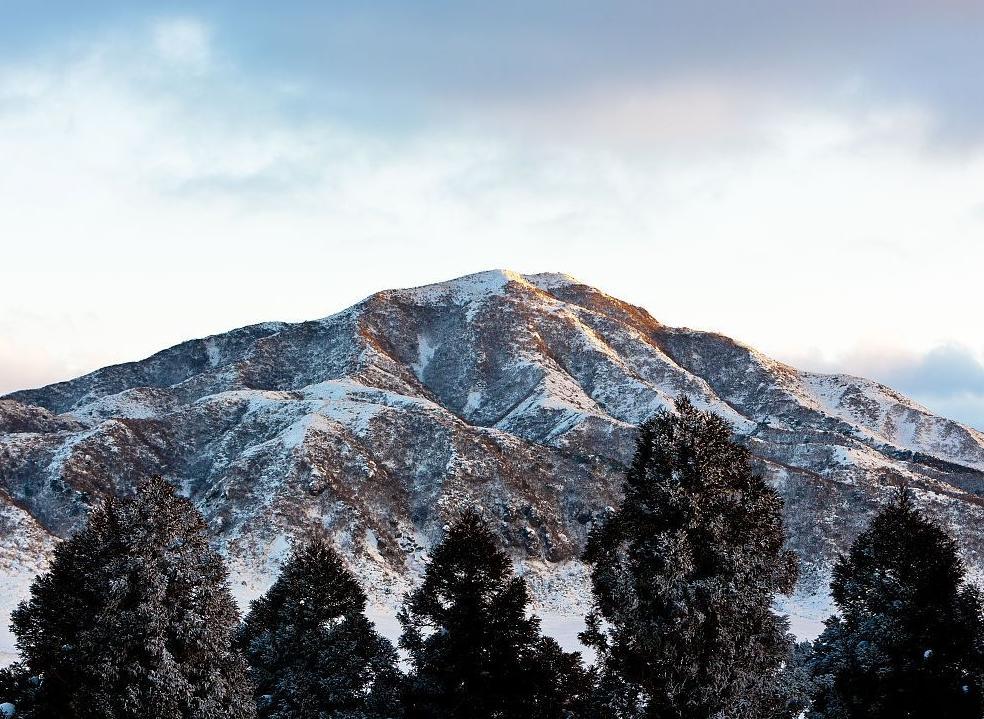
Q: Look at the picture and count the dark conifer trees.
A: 5